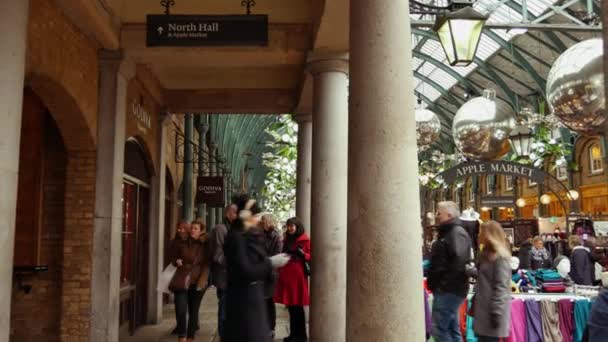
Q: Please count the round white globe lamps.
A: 3